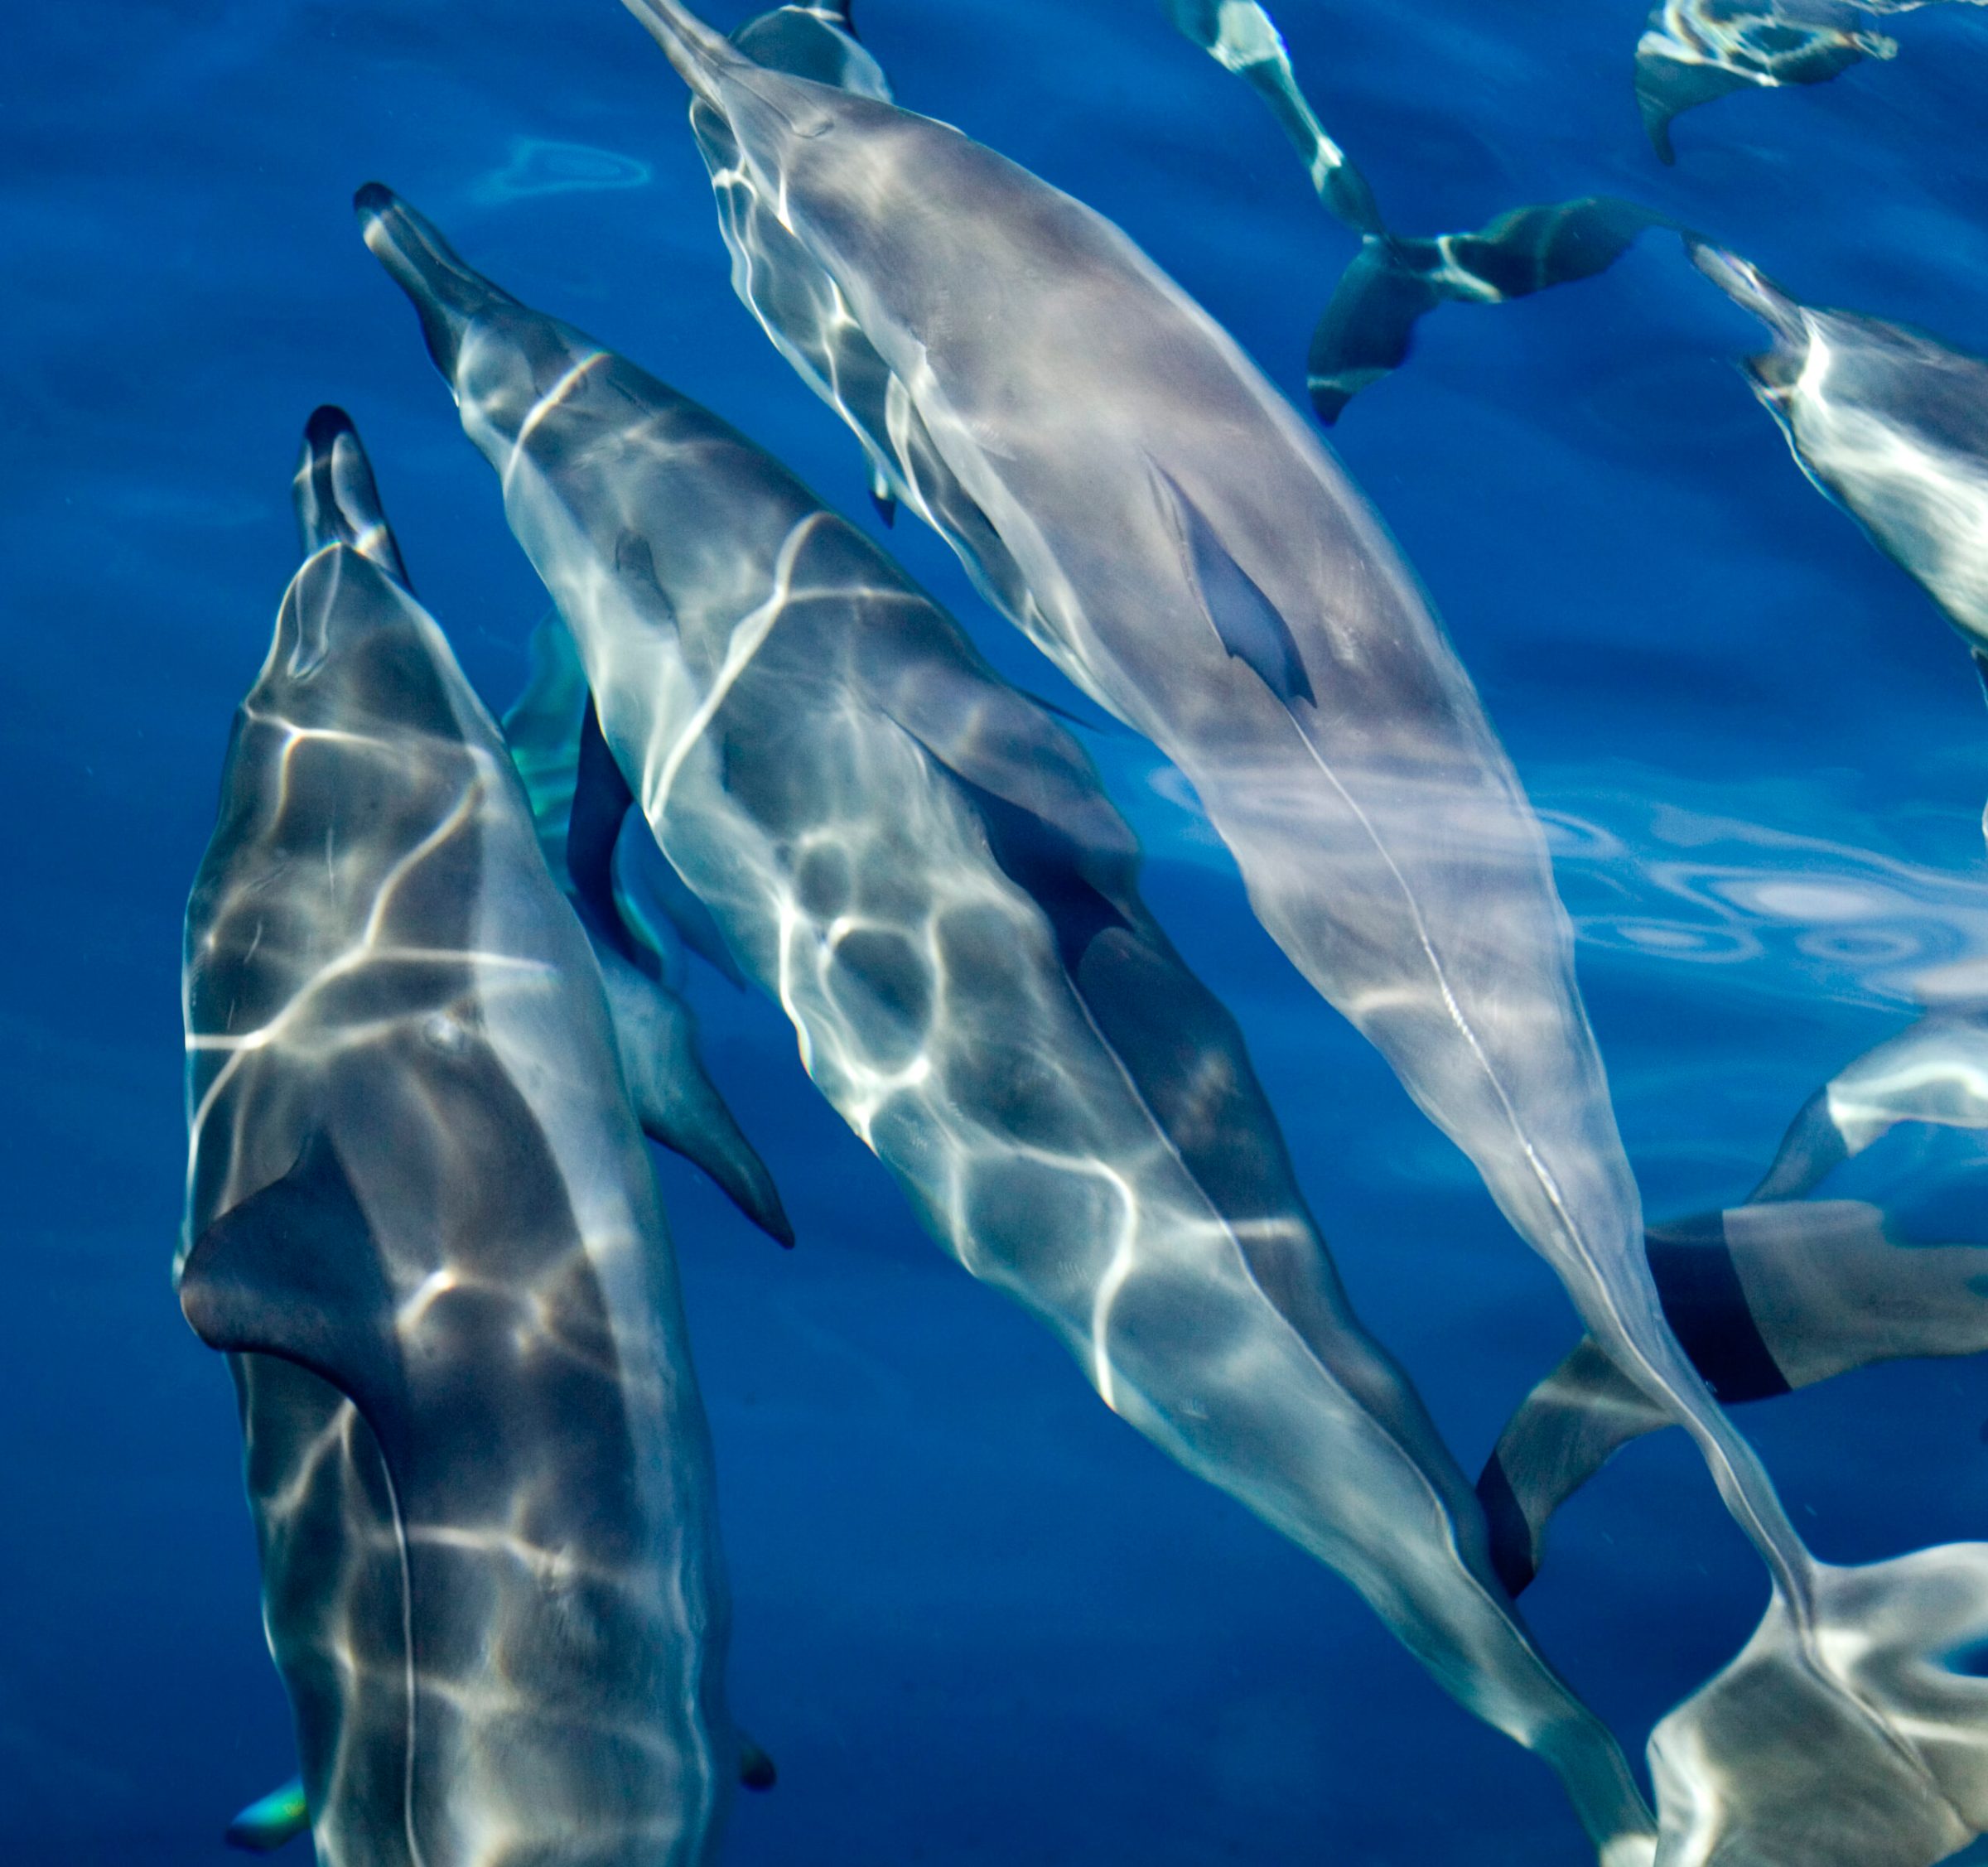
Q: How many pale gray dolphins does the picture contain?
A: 1